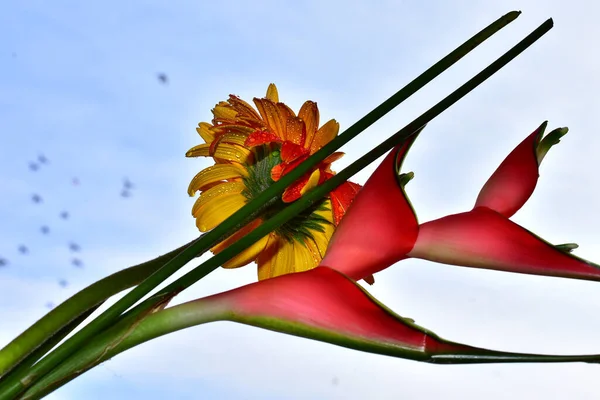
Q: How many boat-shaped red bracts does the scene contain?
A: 4